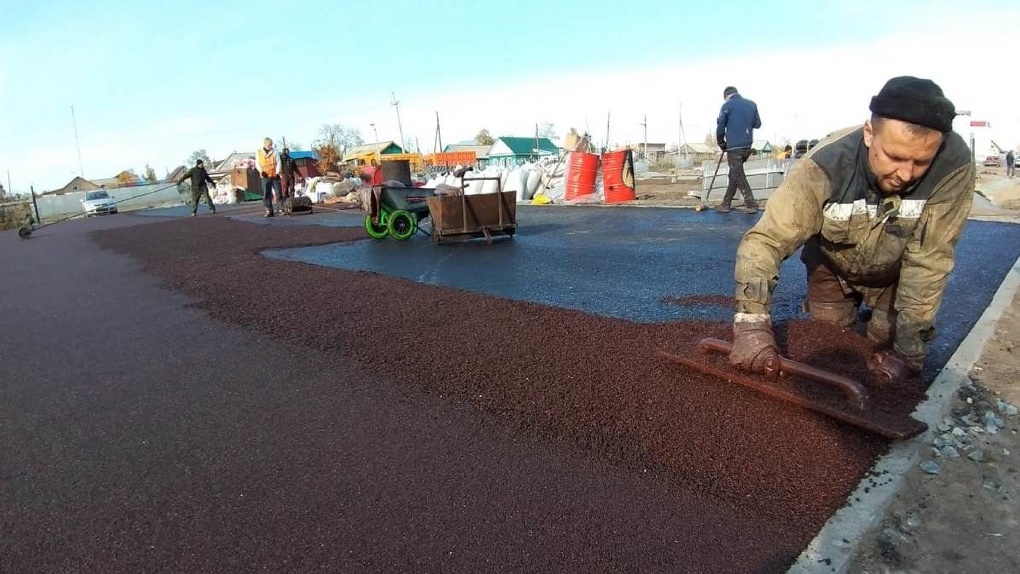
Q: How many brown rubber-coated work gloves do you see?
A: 2